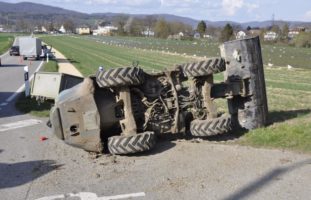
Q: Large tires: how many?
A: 4